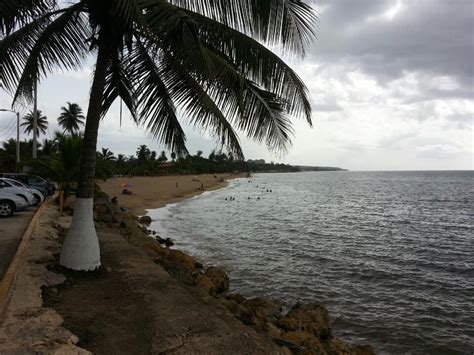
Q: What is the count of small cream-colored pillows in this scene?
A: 0